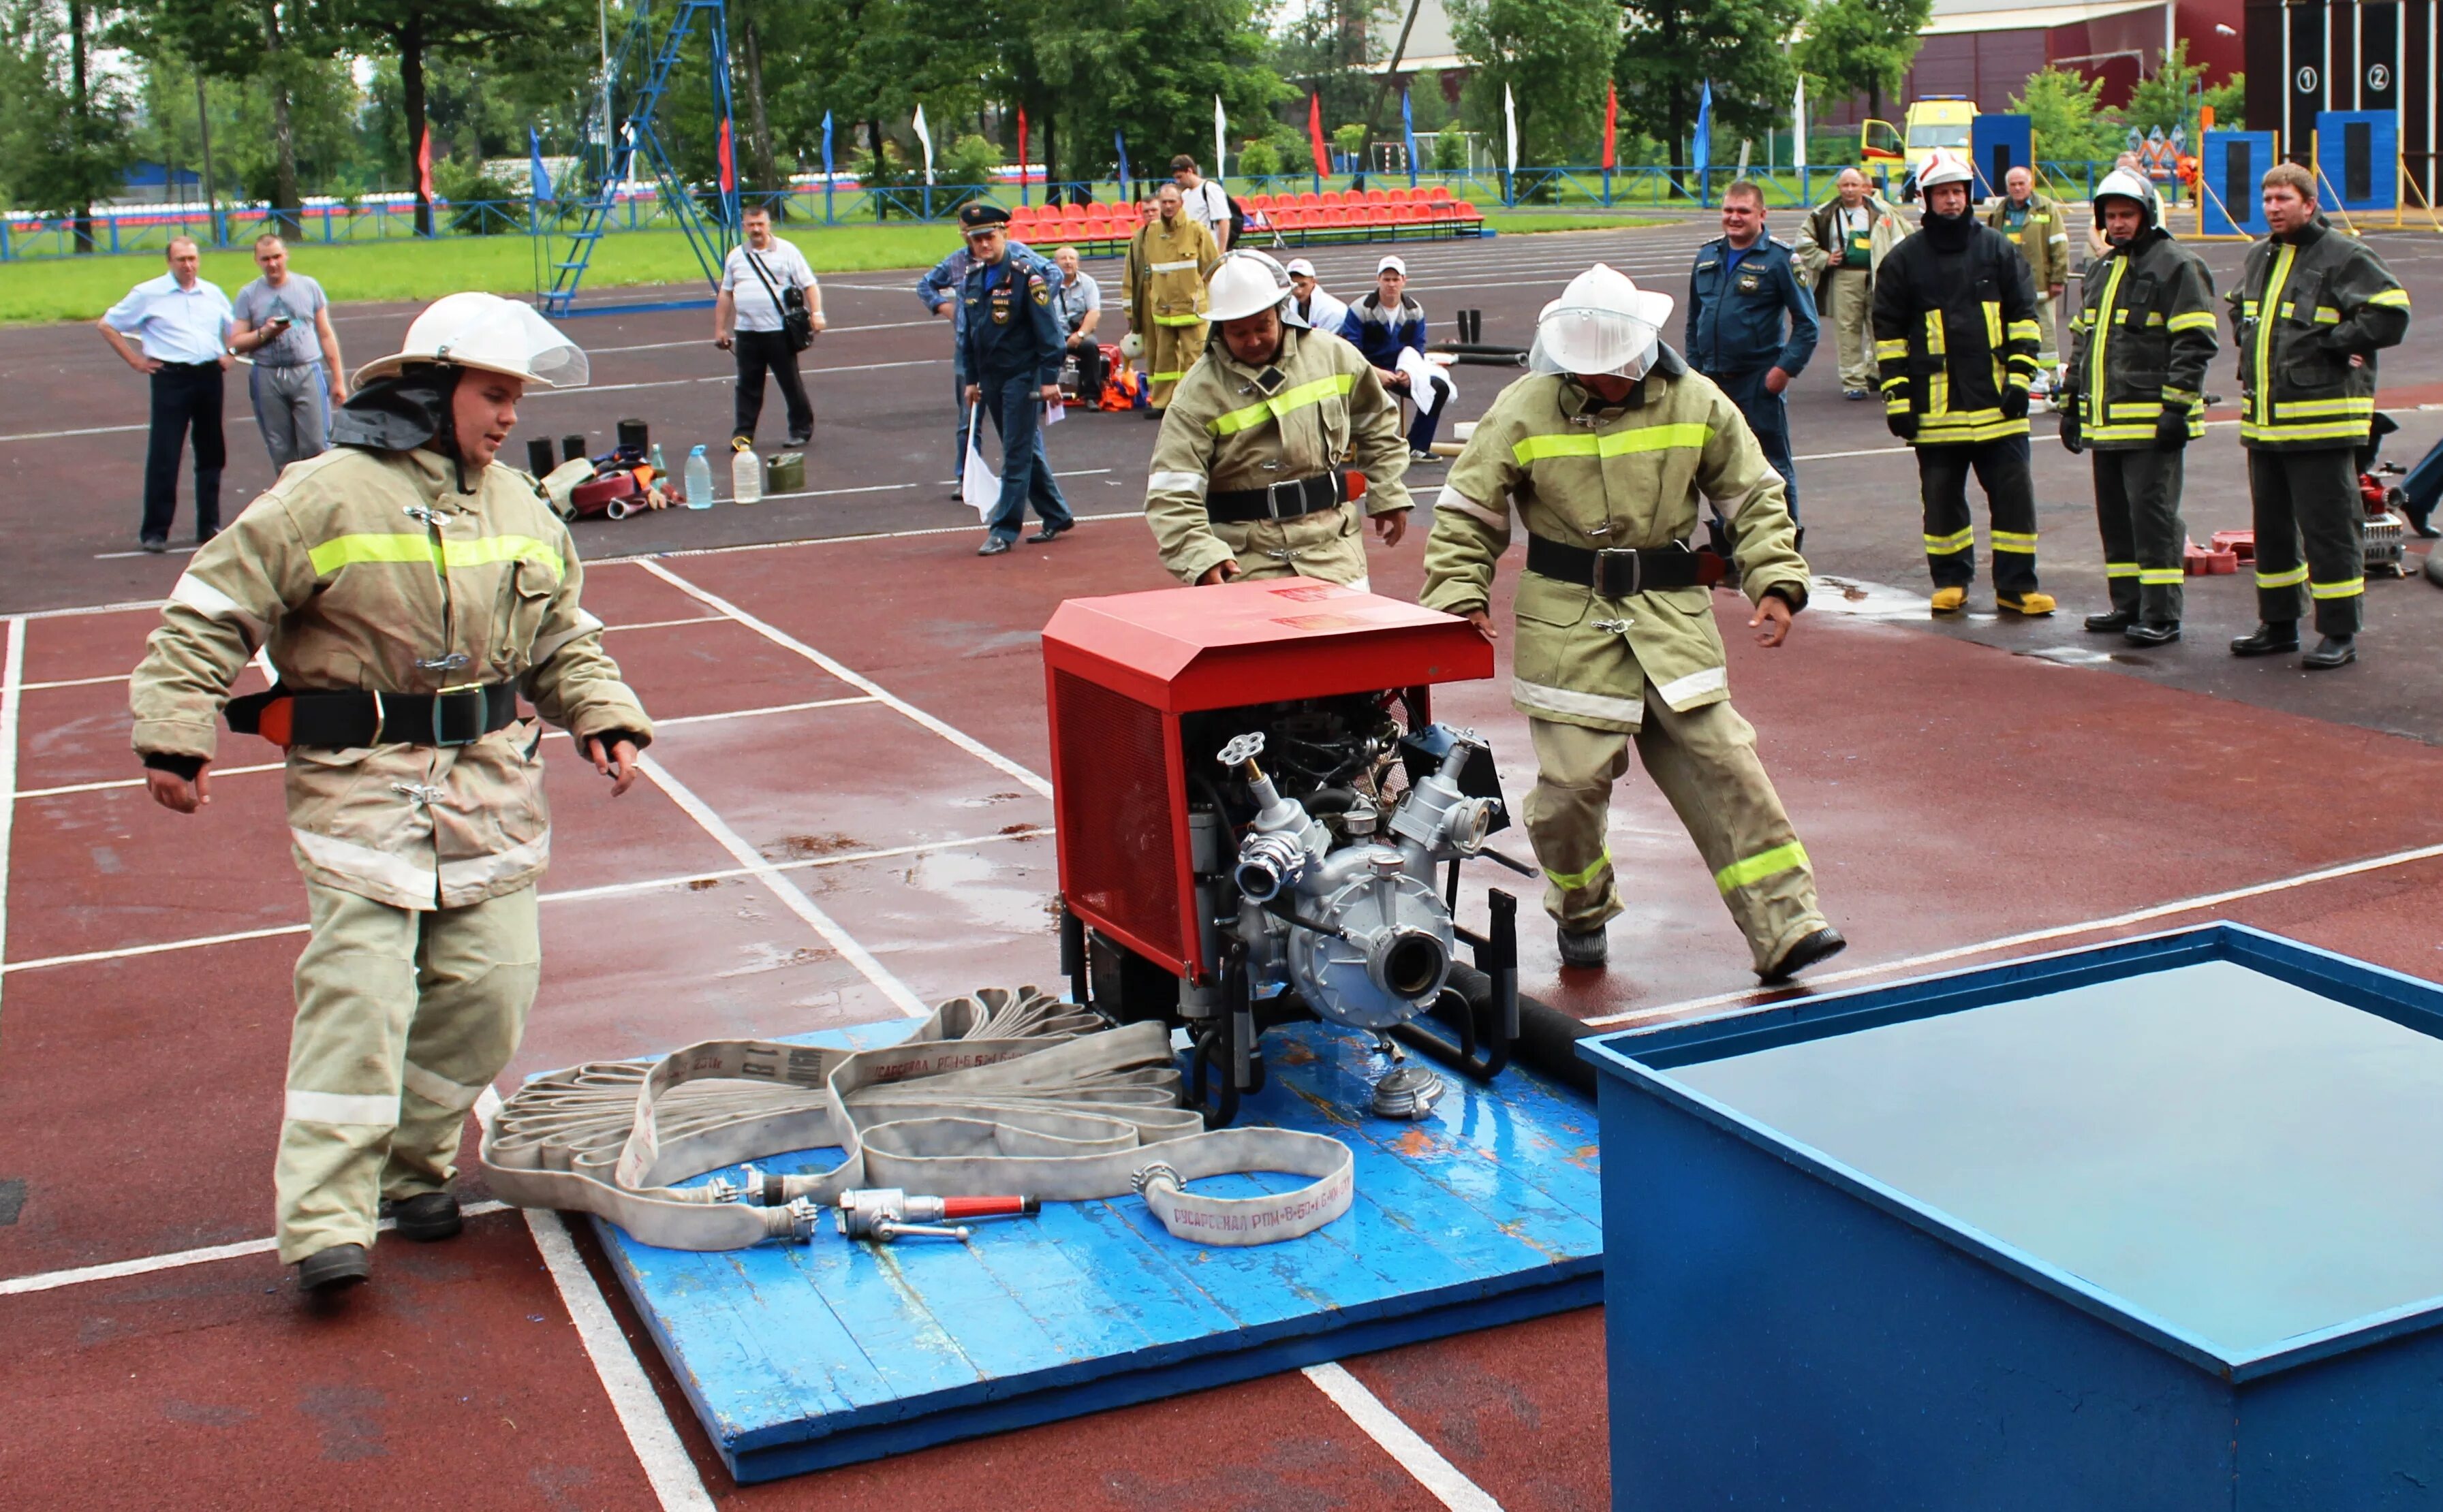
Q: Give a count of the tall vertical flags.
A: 15